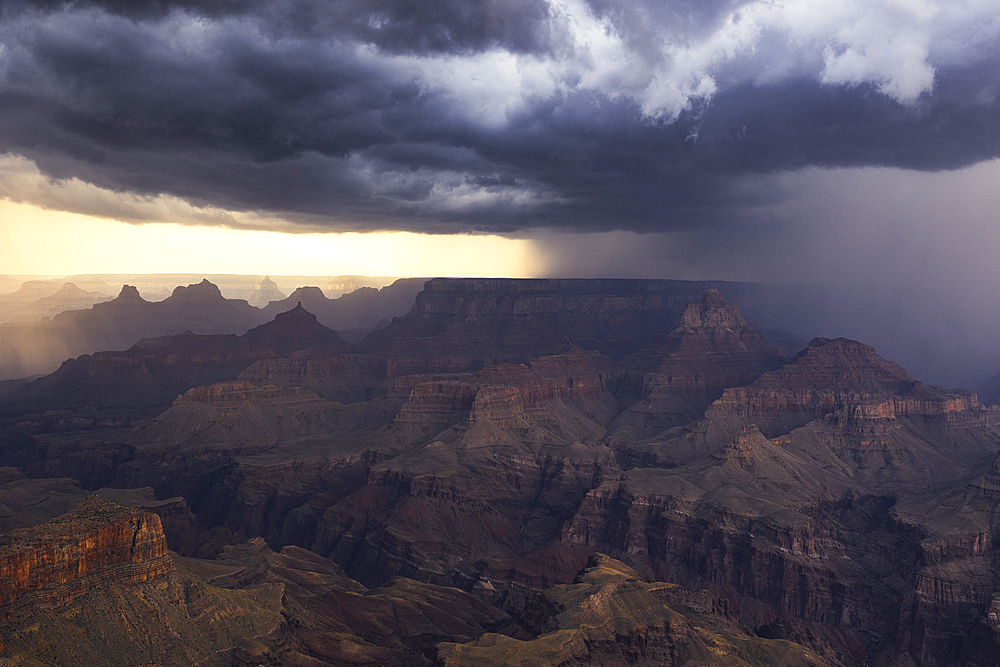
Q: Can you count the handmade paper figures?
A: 0